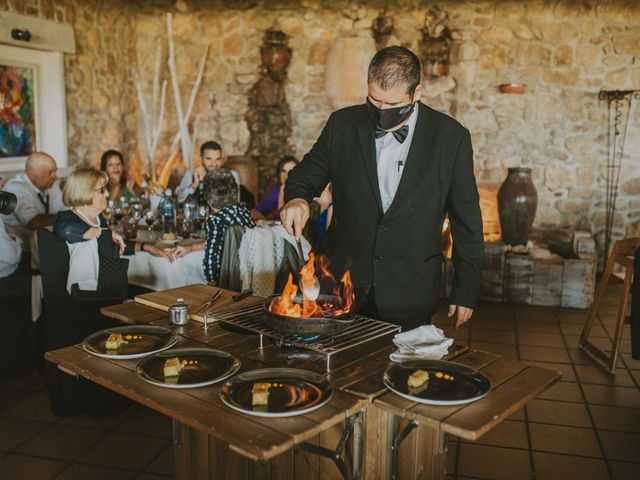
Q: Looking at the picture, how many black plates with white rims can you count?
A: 4